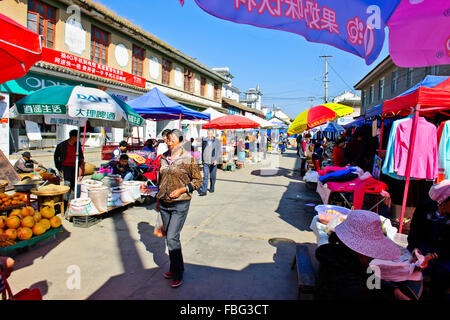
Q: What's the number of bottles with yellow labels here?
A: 0